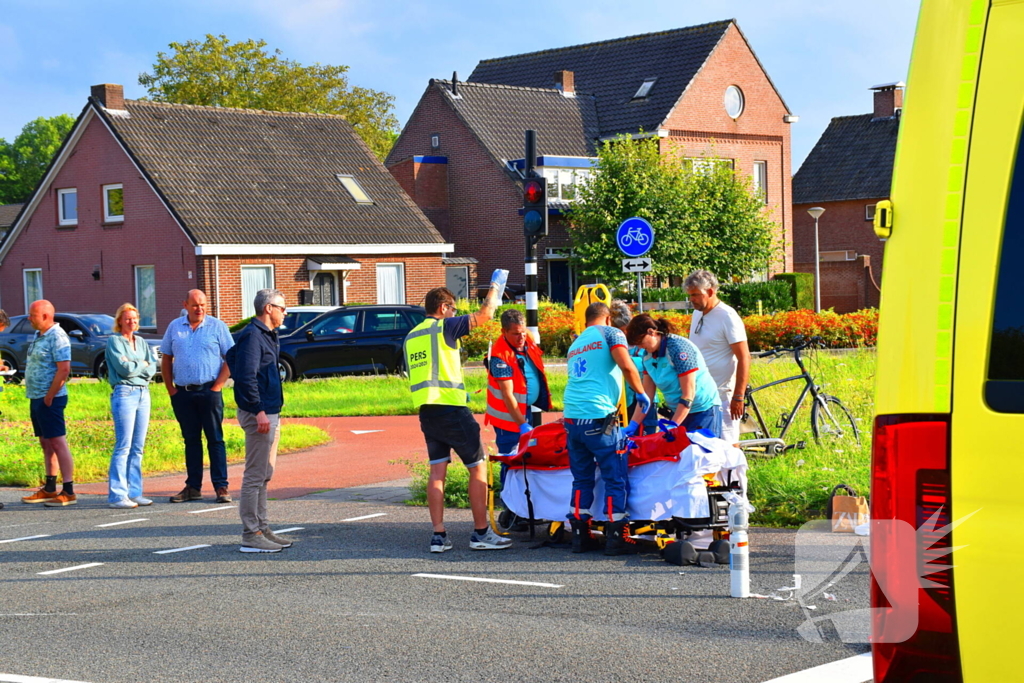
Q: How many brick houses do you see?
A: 3